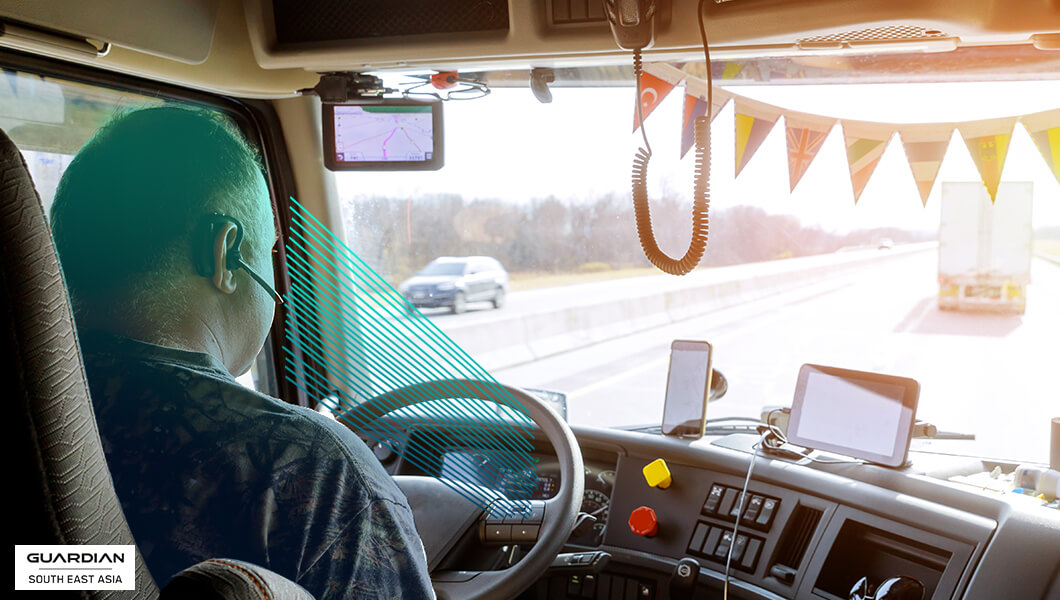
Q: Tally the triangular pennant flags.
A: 8